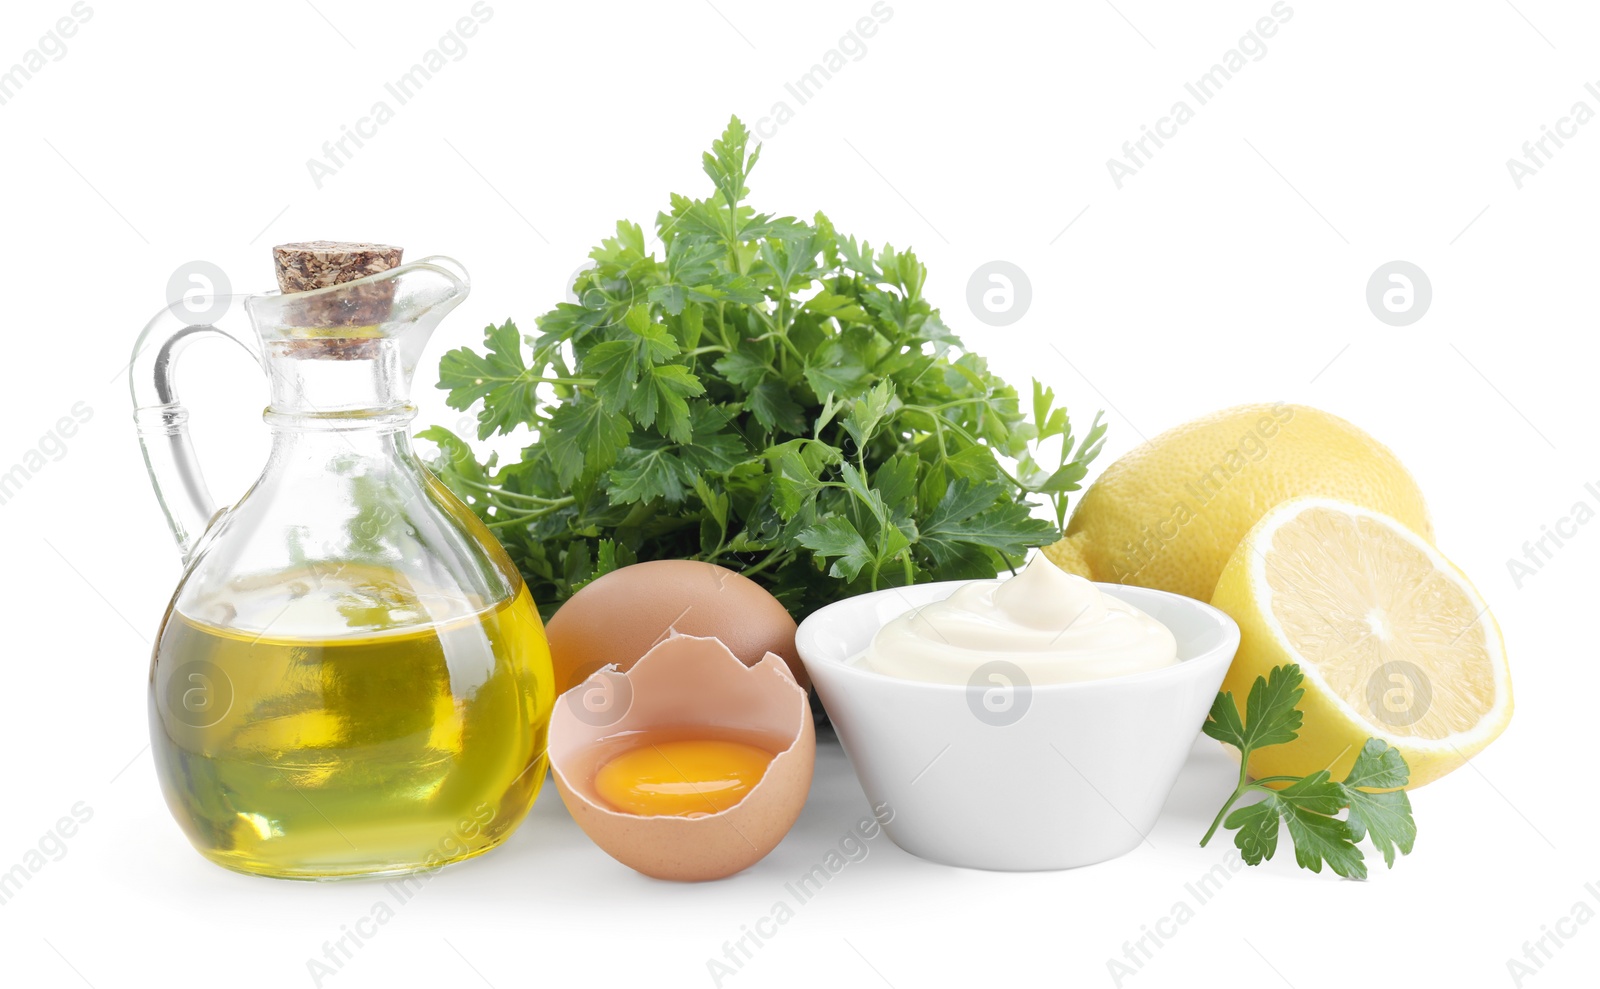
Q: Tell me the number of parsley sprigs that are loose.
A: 1